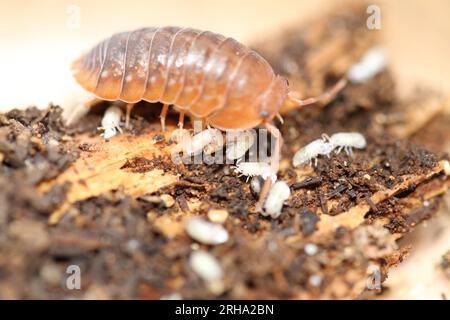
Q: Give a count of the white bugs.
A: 10